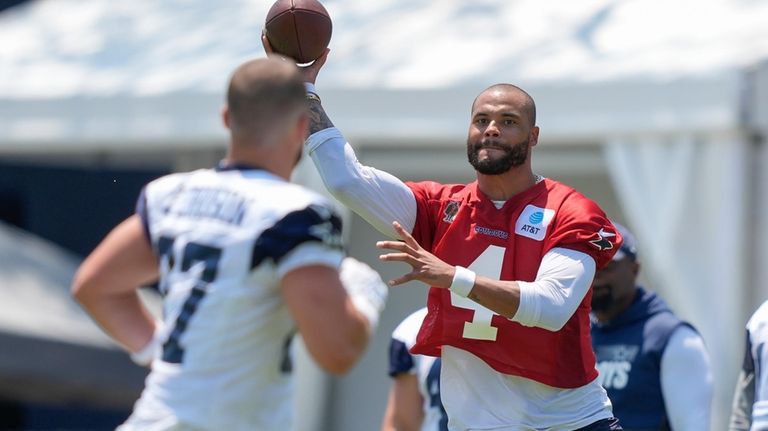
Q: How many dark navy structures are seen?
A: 1